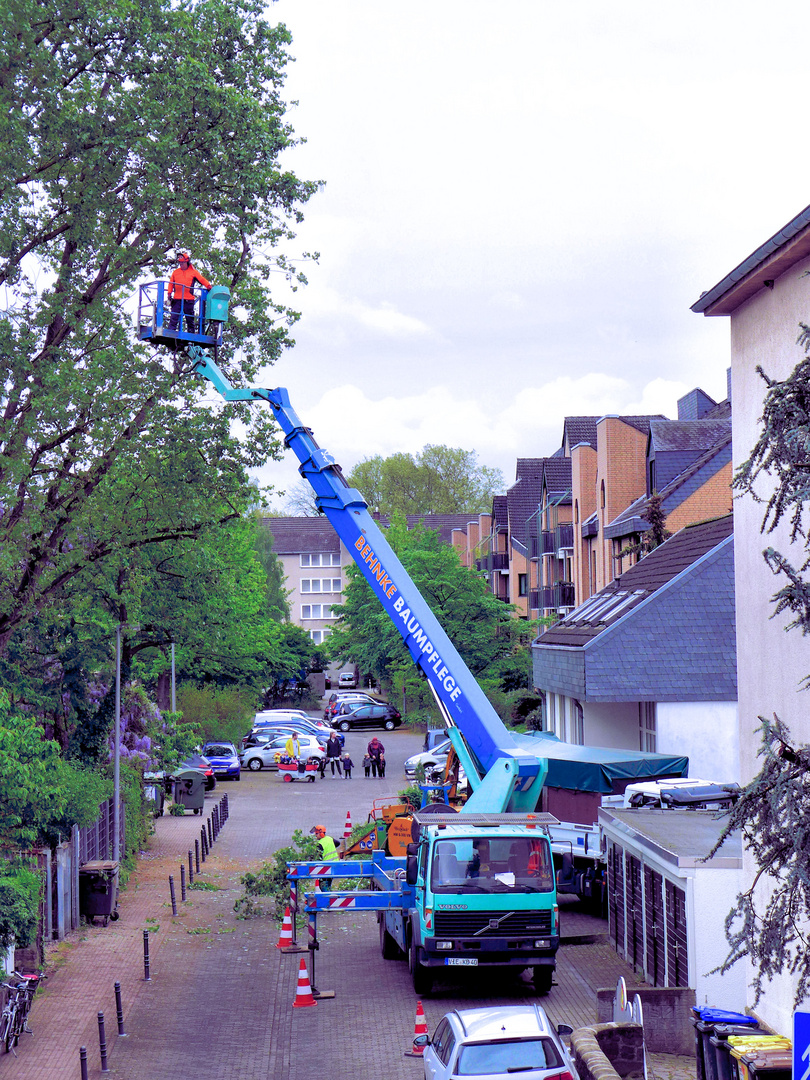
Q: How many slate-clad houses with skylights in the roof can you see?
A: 1